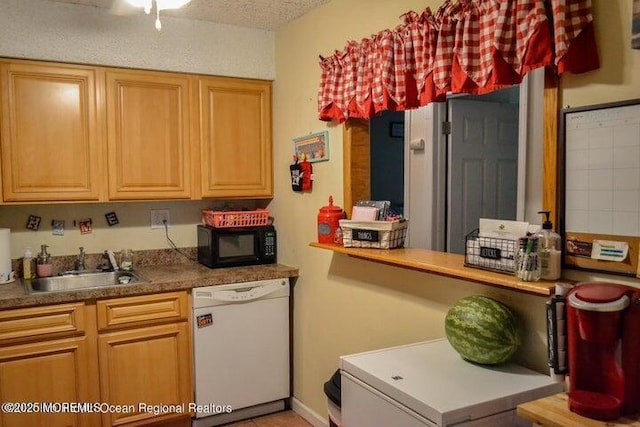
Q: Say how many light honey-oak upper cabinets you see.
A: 3